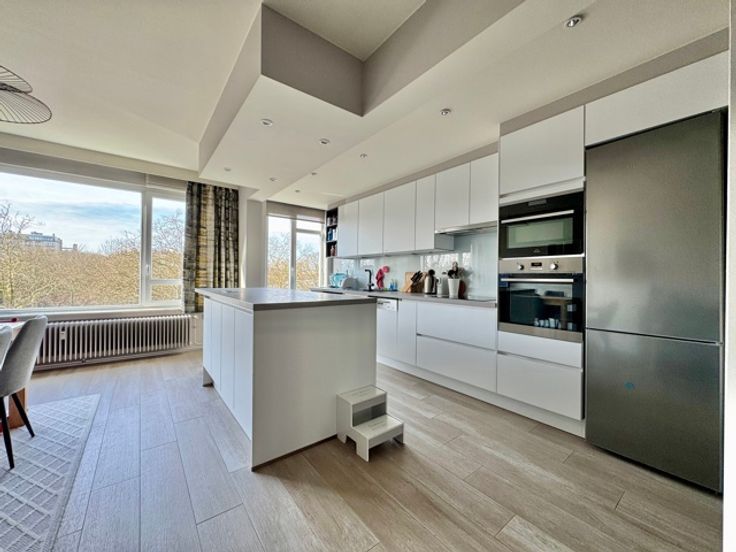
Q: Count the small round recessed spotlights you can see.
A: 9